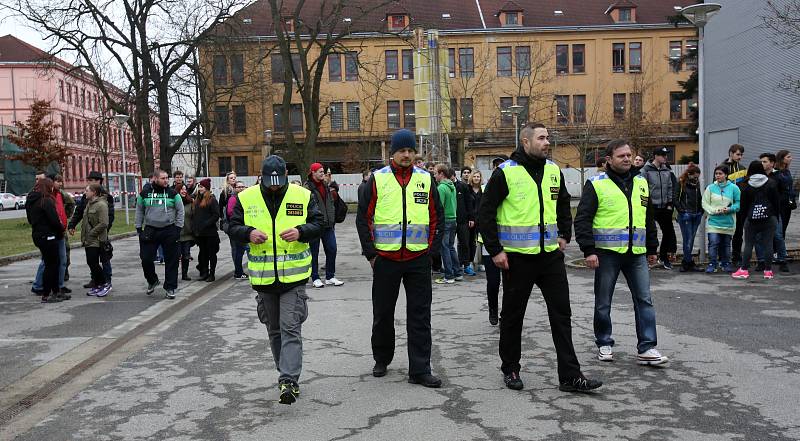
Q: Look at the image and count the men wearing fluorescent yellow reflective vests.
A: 4